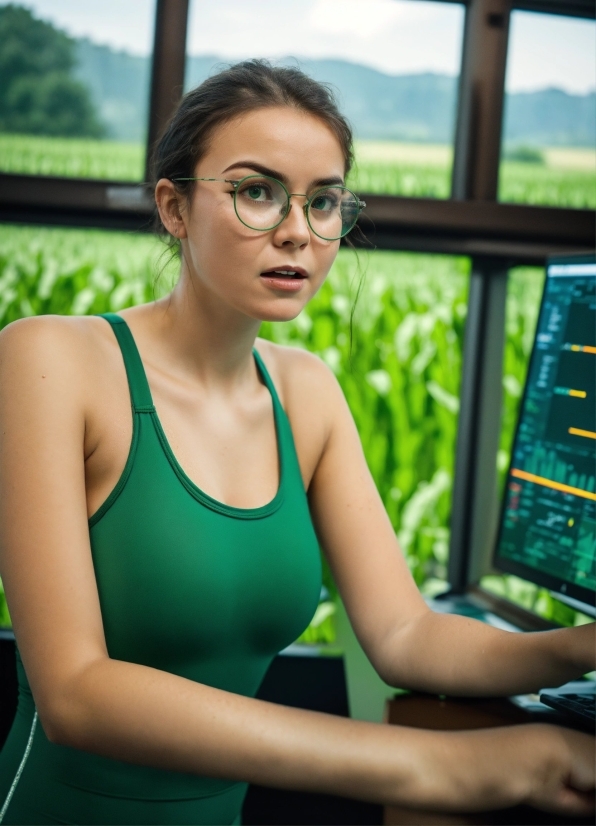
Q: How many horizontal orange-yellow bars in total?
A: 4